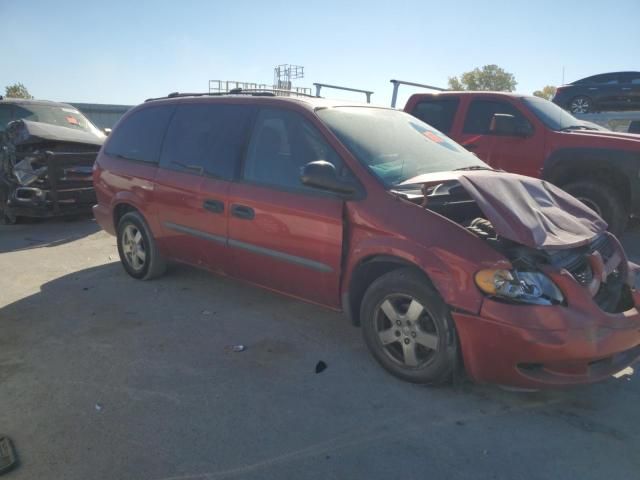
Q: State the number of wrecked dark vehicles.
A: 1